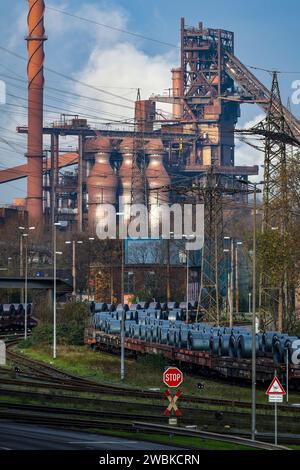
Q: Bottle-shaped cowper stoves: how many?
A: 3